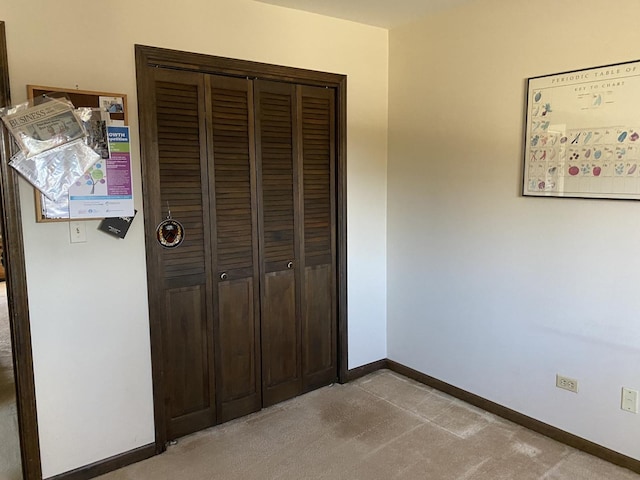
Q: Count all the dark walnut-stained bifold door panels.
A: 4